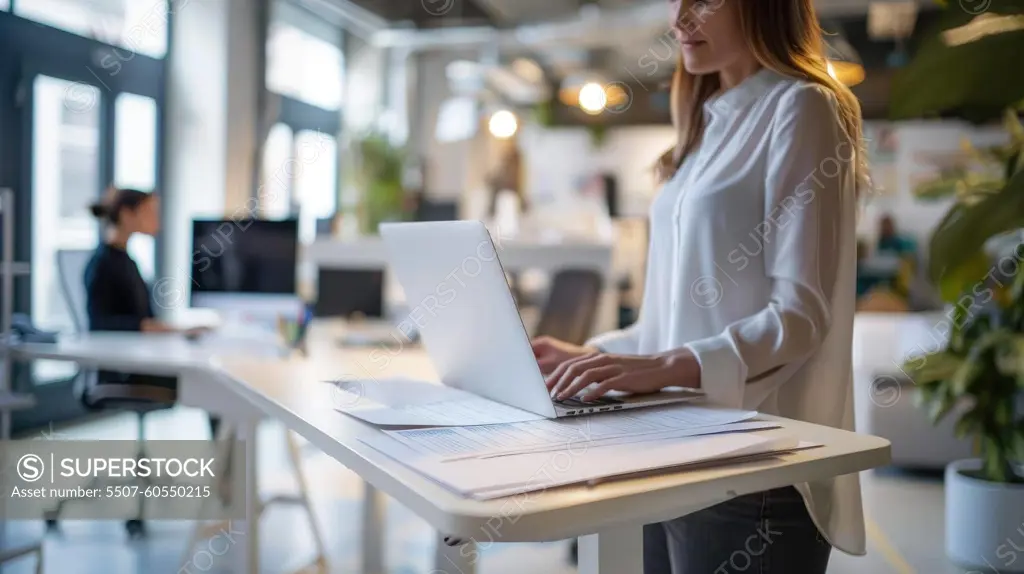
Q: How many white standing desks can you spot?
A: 1